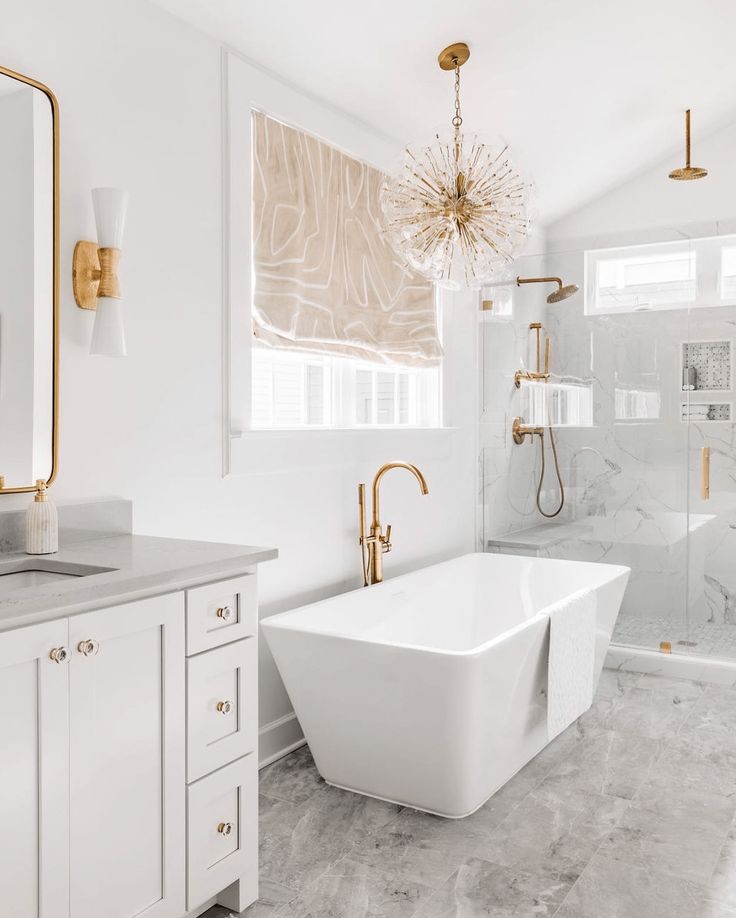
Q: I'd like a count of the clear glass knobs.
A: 5